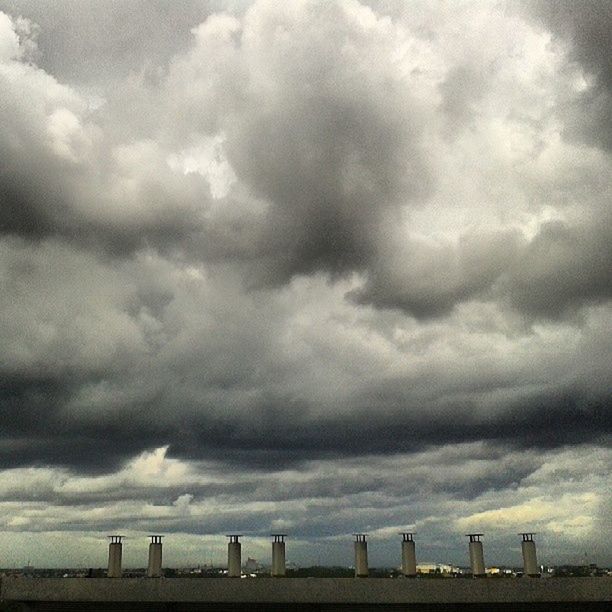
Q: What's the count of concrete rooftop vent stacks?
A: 8